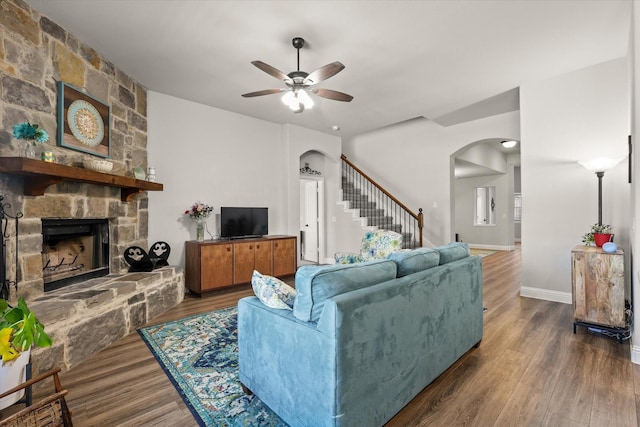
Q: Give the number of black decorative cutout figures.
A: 2